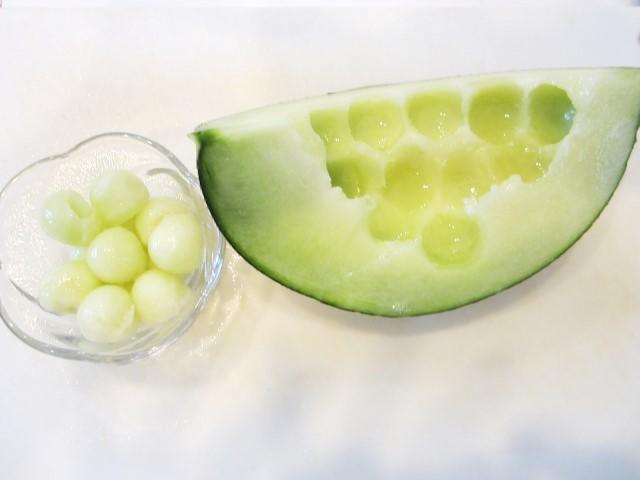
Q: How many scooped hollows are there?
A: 11